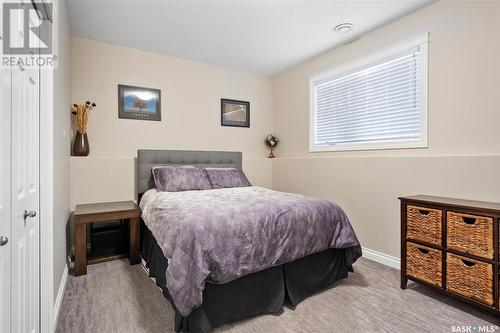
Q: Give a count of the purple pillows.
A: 2